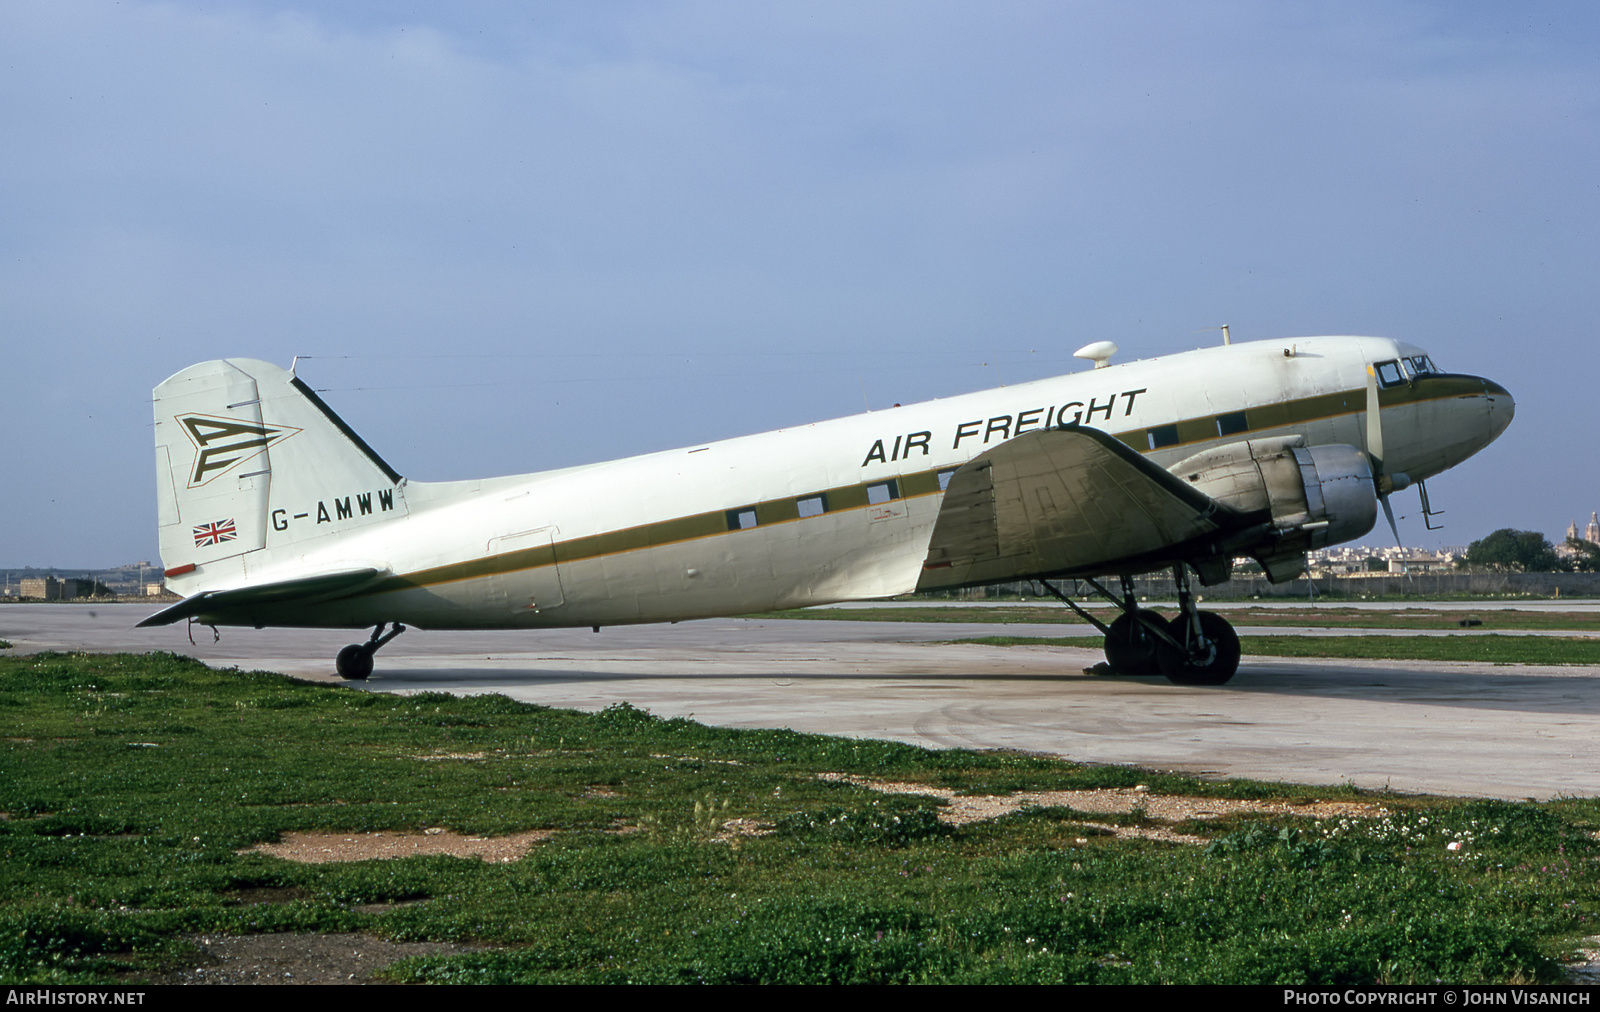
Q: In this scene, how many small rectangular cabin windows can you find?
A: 6